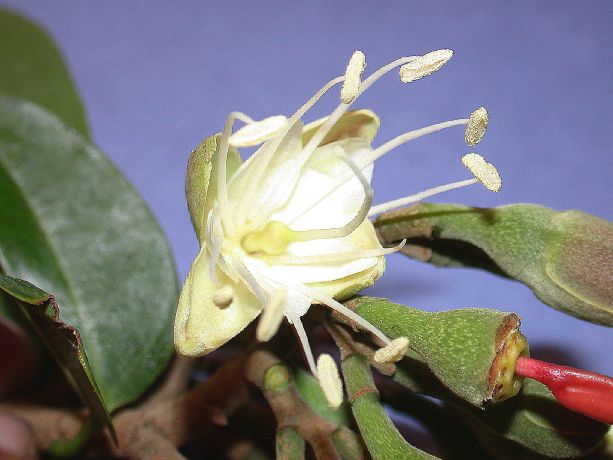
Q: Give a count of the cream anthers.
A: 9